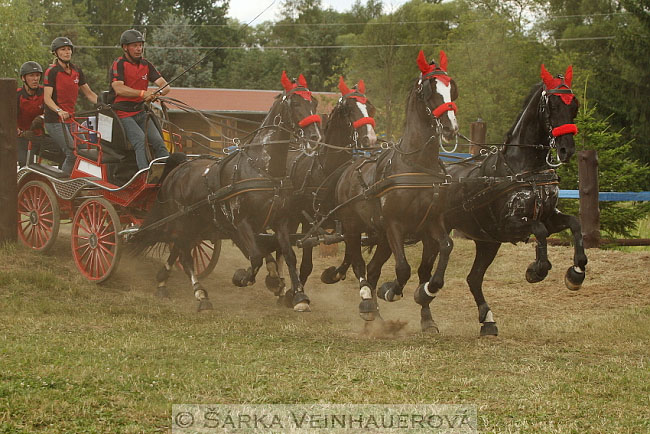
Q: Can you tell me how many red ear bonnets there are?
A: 4